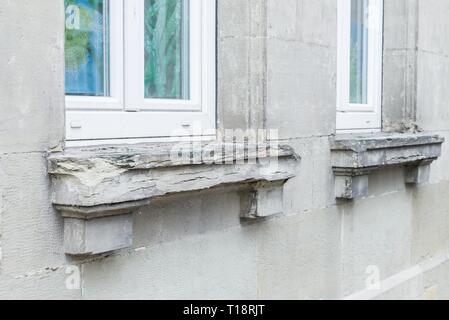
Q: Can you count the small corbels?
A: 4